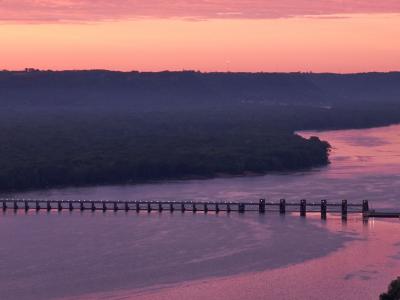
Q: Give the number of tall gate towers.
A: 6